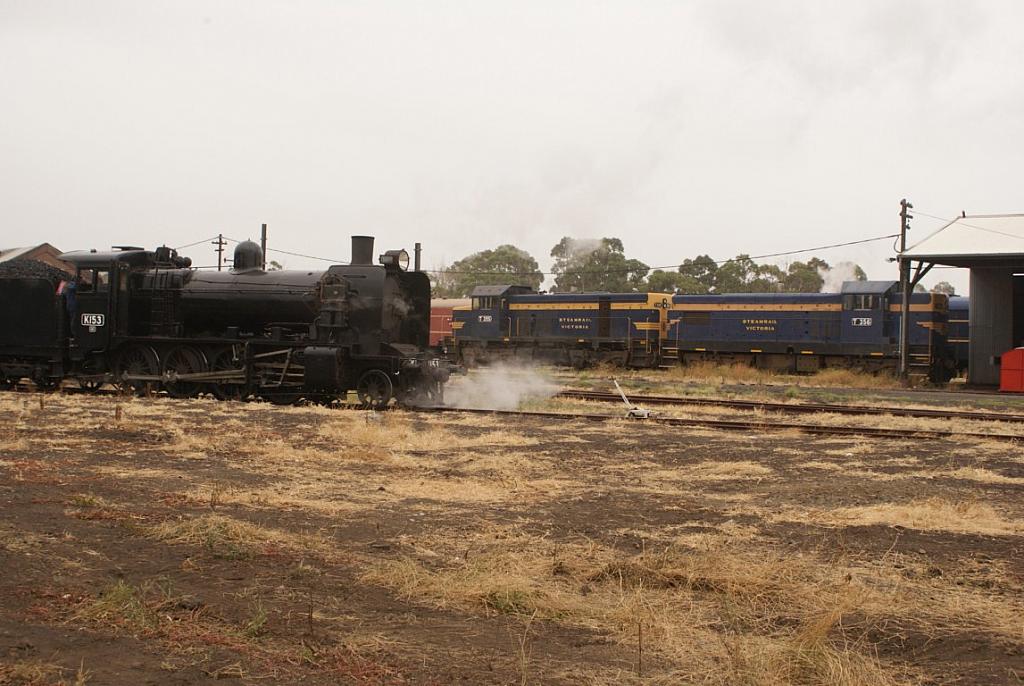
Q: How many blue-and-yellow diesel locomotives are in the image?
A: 2